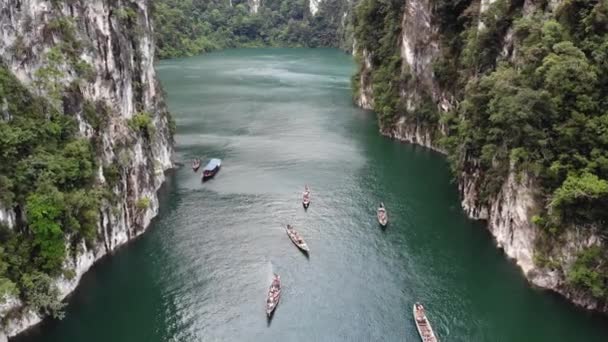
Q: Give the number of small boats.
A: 7